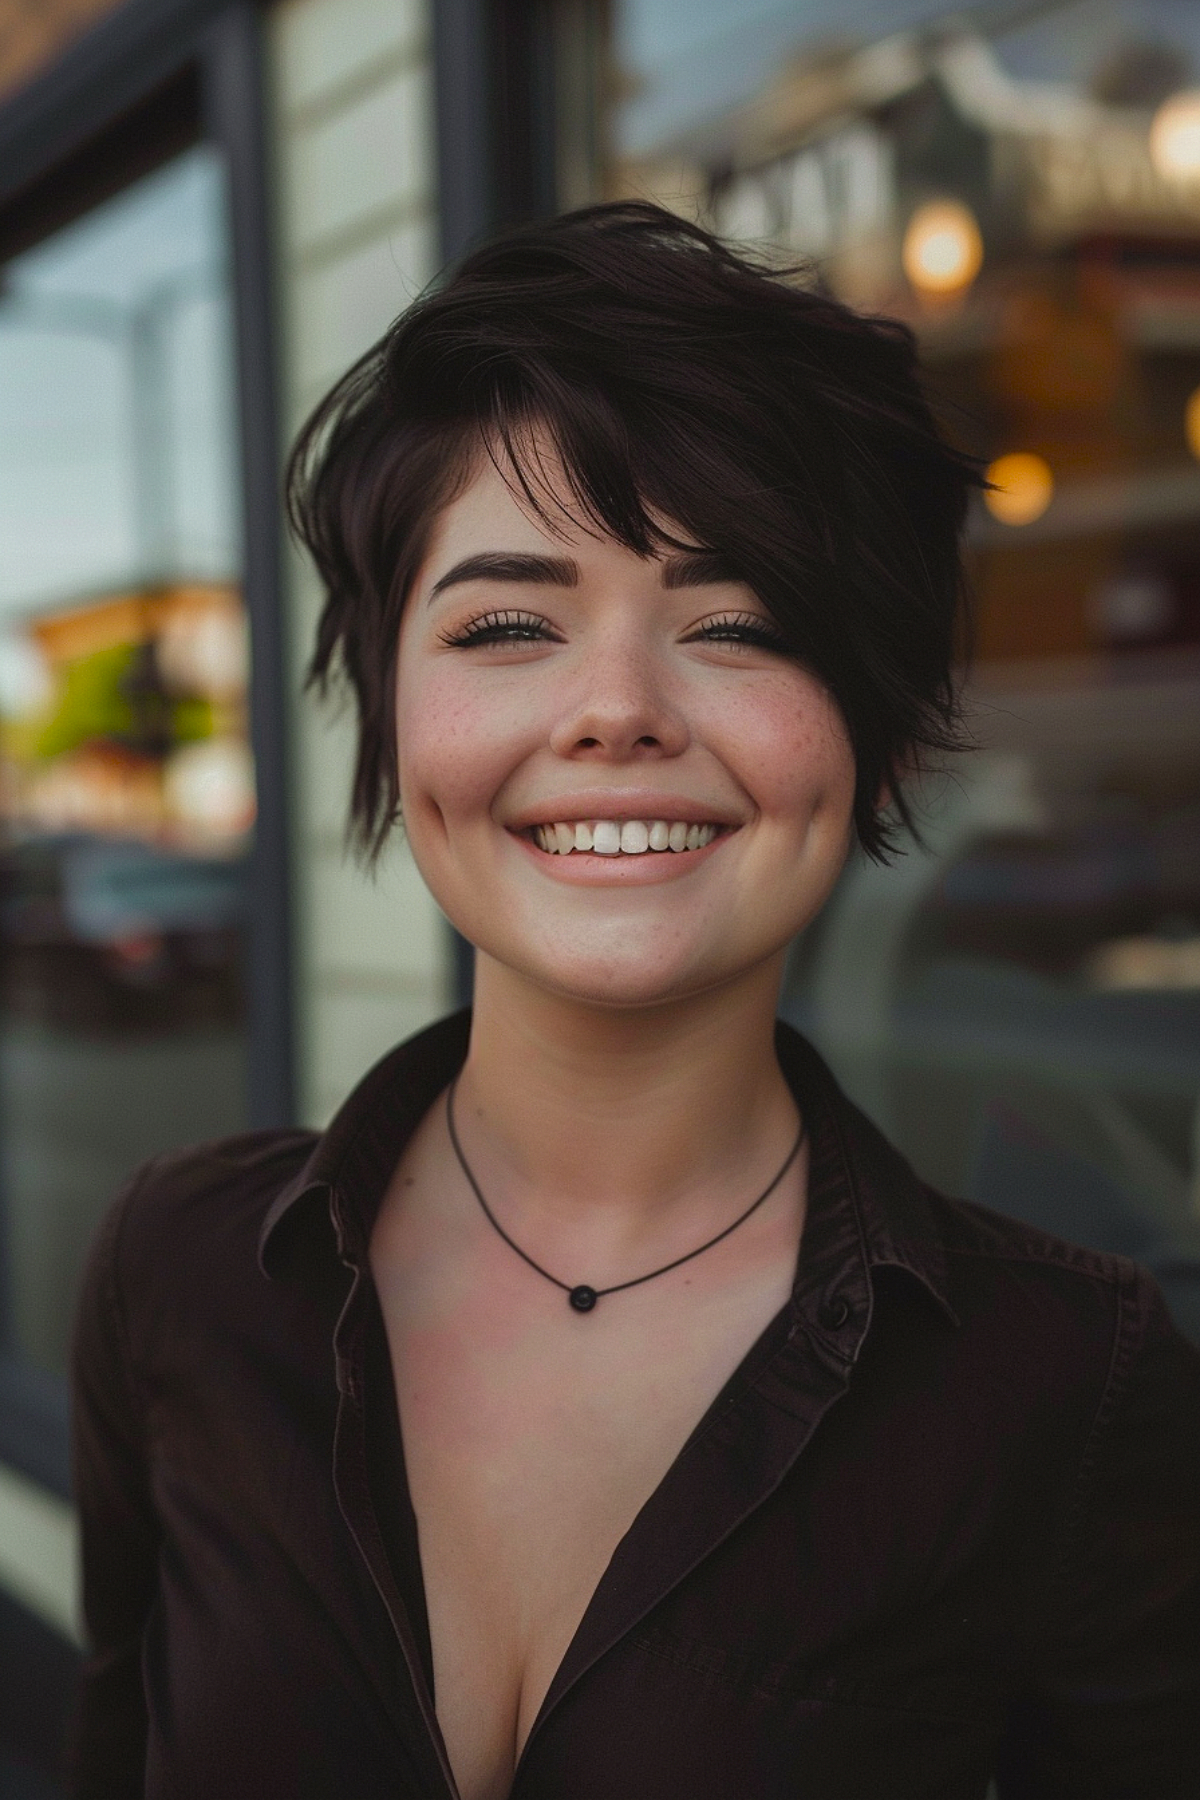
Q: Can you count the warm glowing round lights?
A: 4